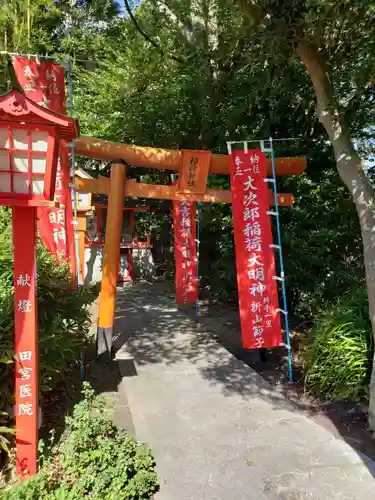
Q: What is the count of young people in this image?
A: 0